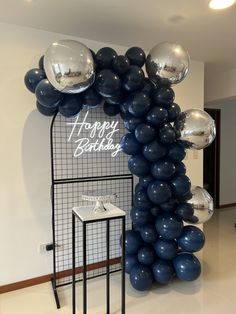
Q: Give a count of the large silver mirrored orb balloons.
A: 4